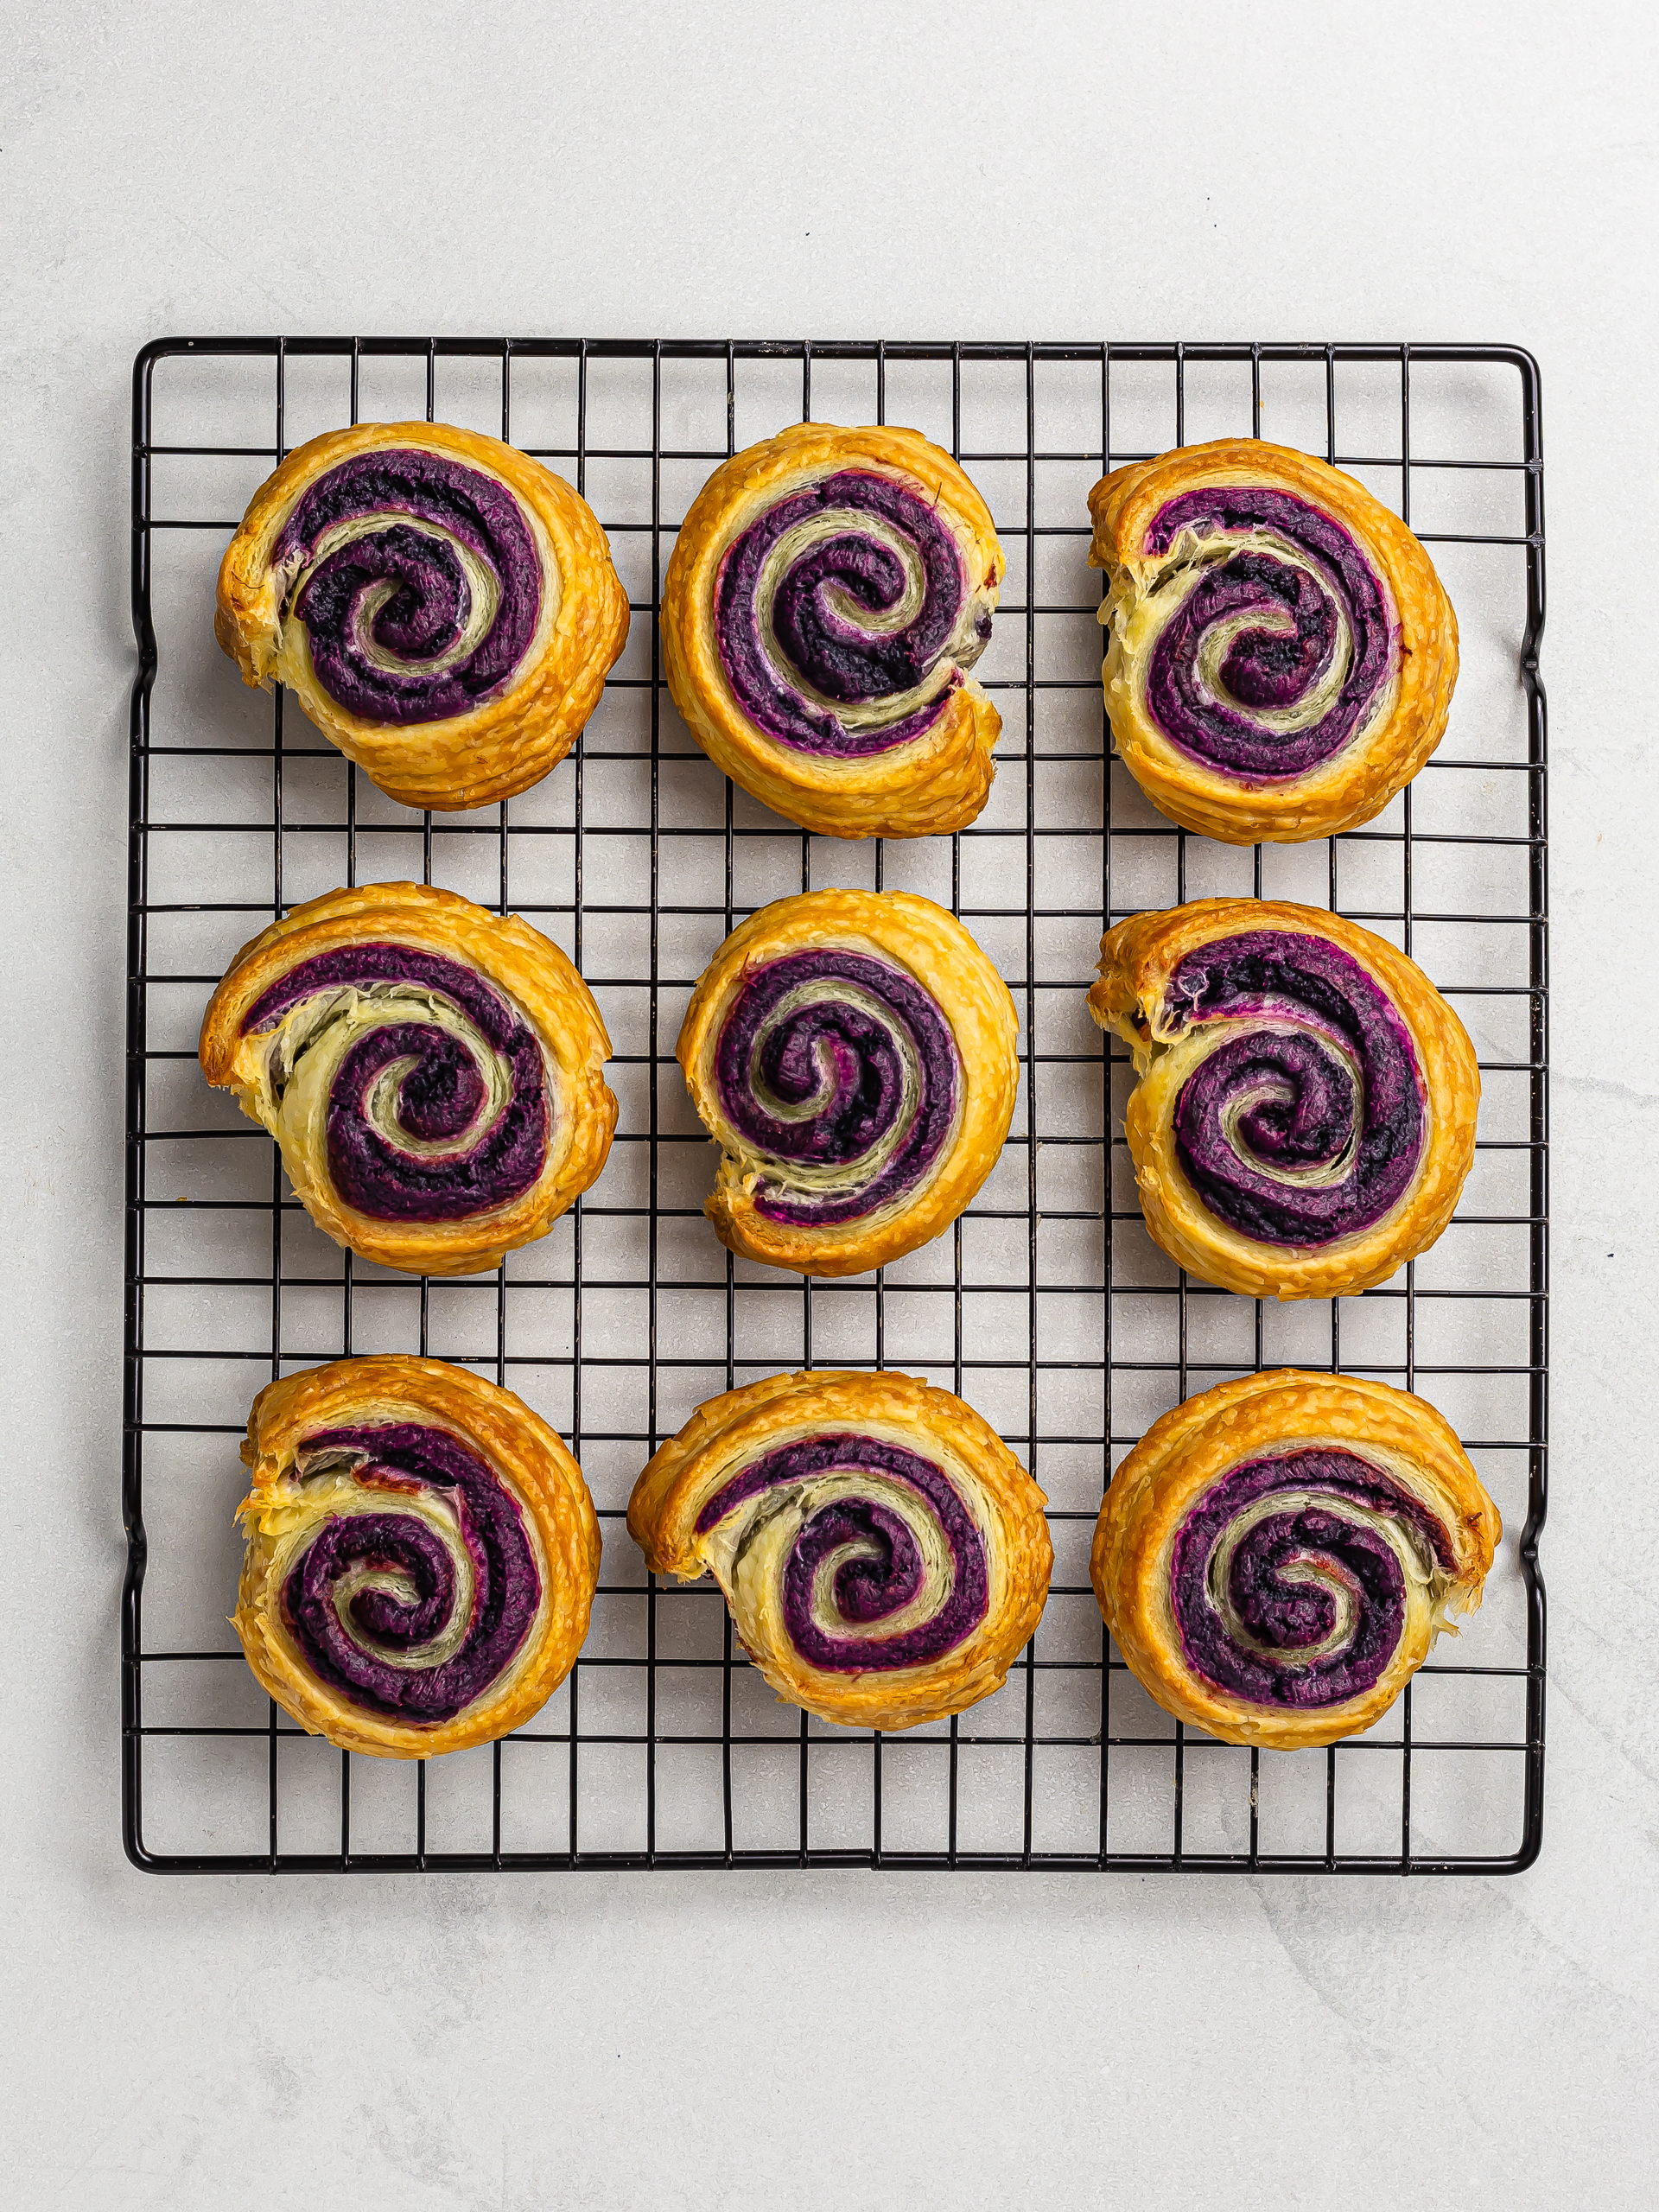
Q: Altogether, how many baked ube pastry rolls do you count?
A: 9